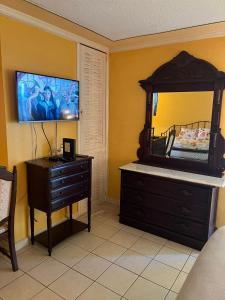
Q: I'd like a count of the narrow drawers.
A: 4